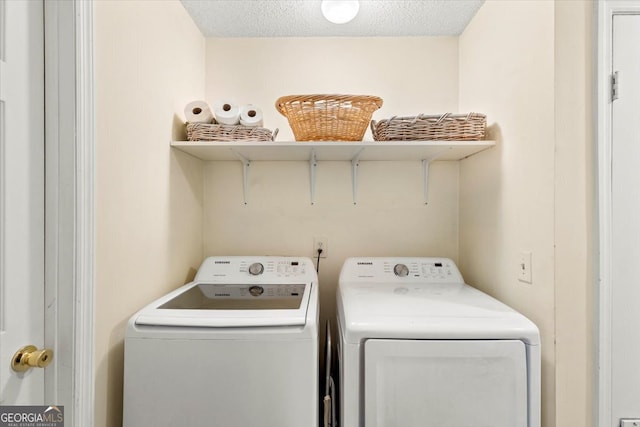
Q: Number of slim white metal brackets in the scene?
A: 4